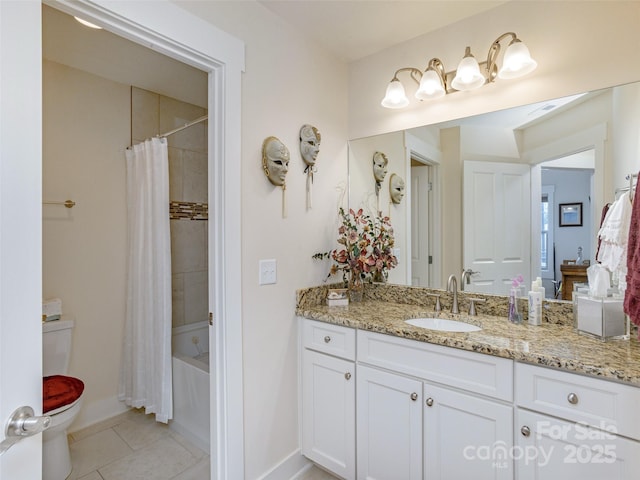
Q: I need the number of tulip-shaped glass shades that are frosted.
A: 4